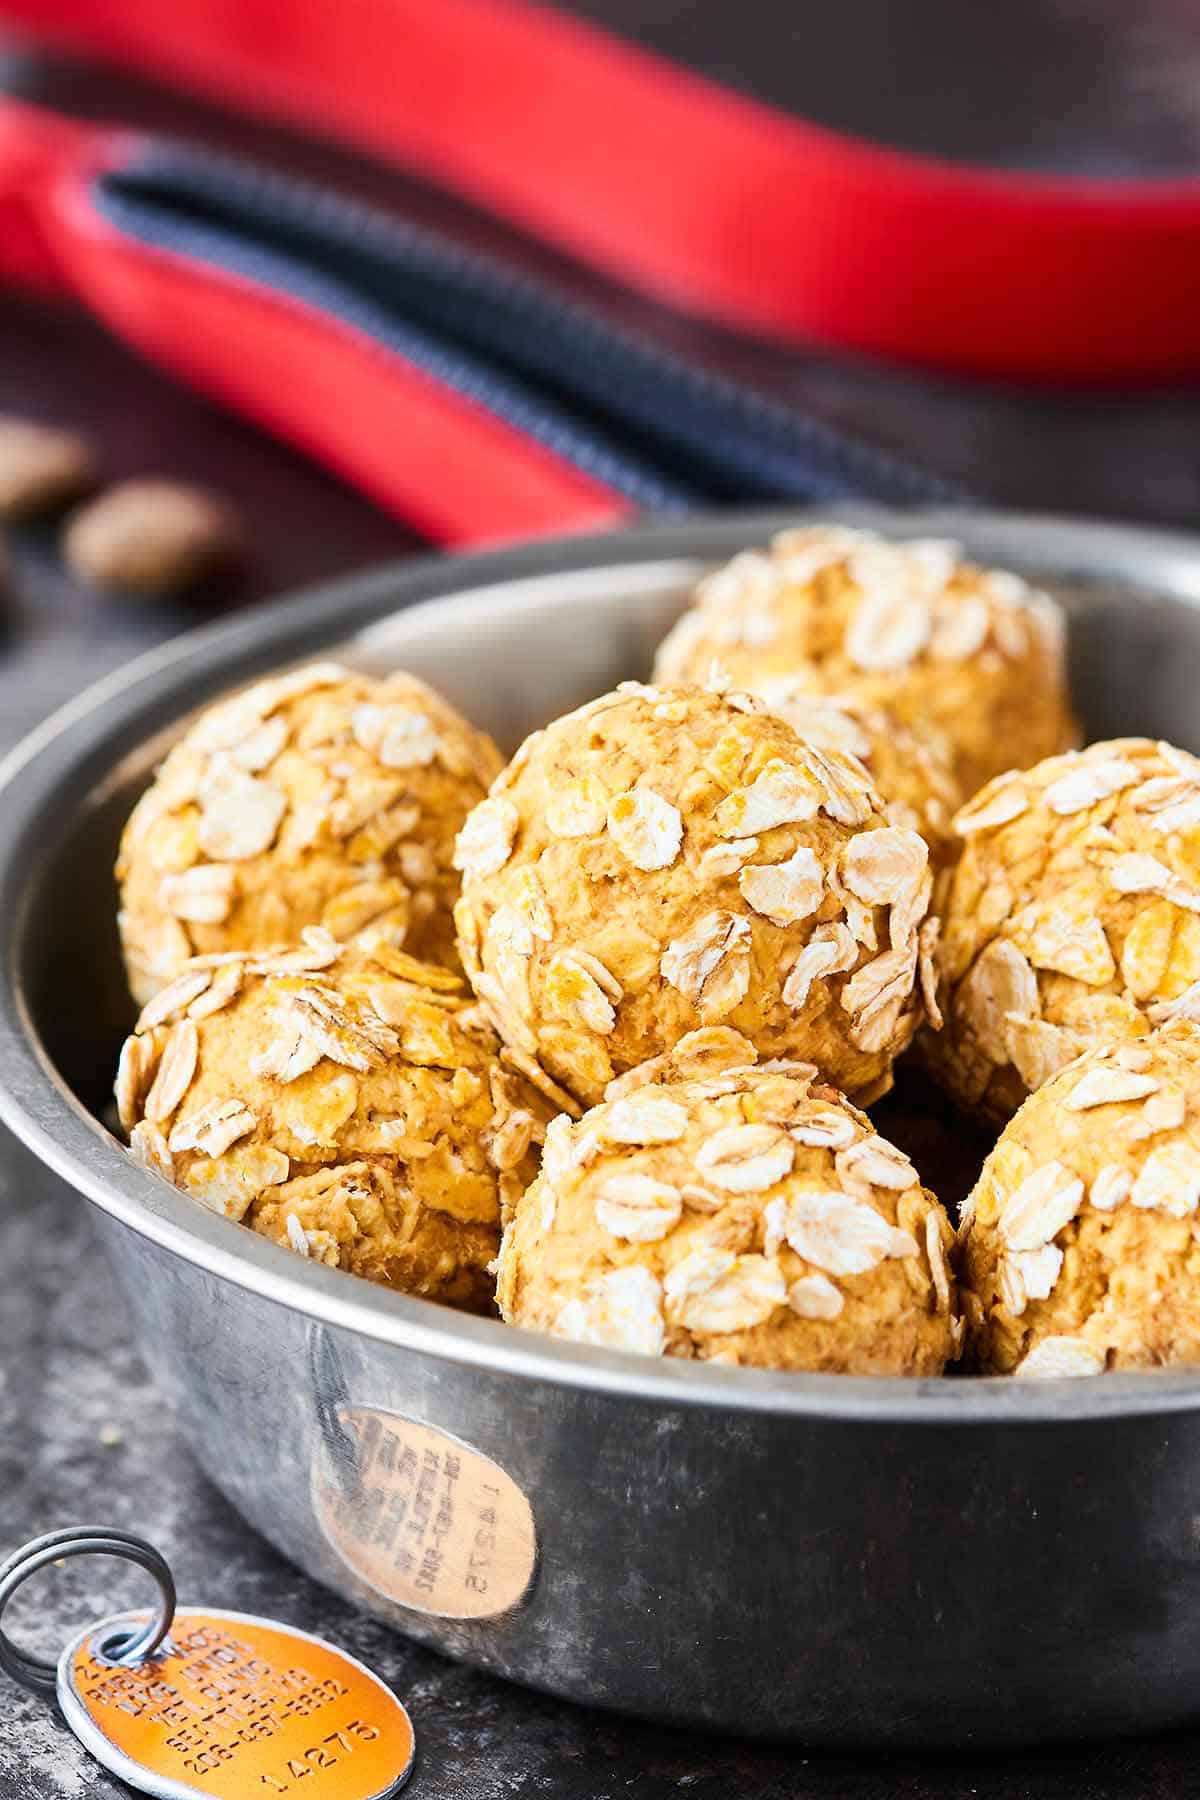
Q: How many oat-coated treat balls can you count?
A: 8